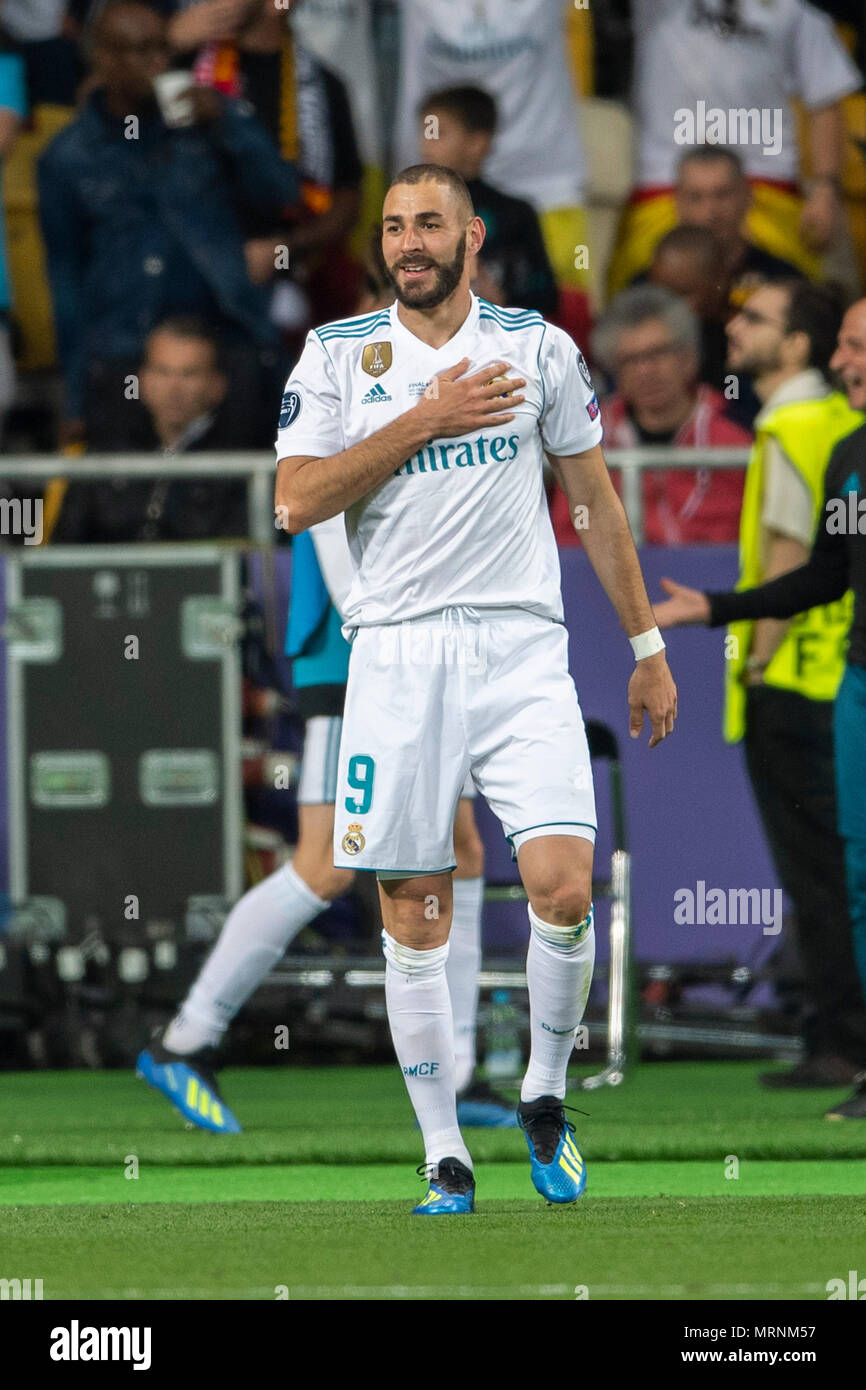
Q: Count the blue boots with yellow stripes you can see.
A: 3